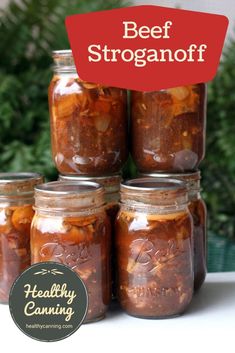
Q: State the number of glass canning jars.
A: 7